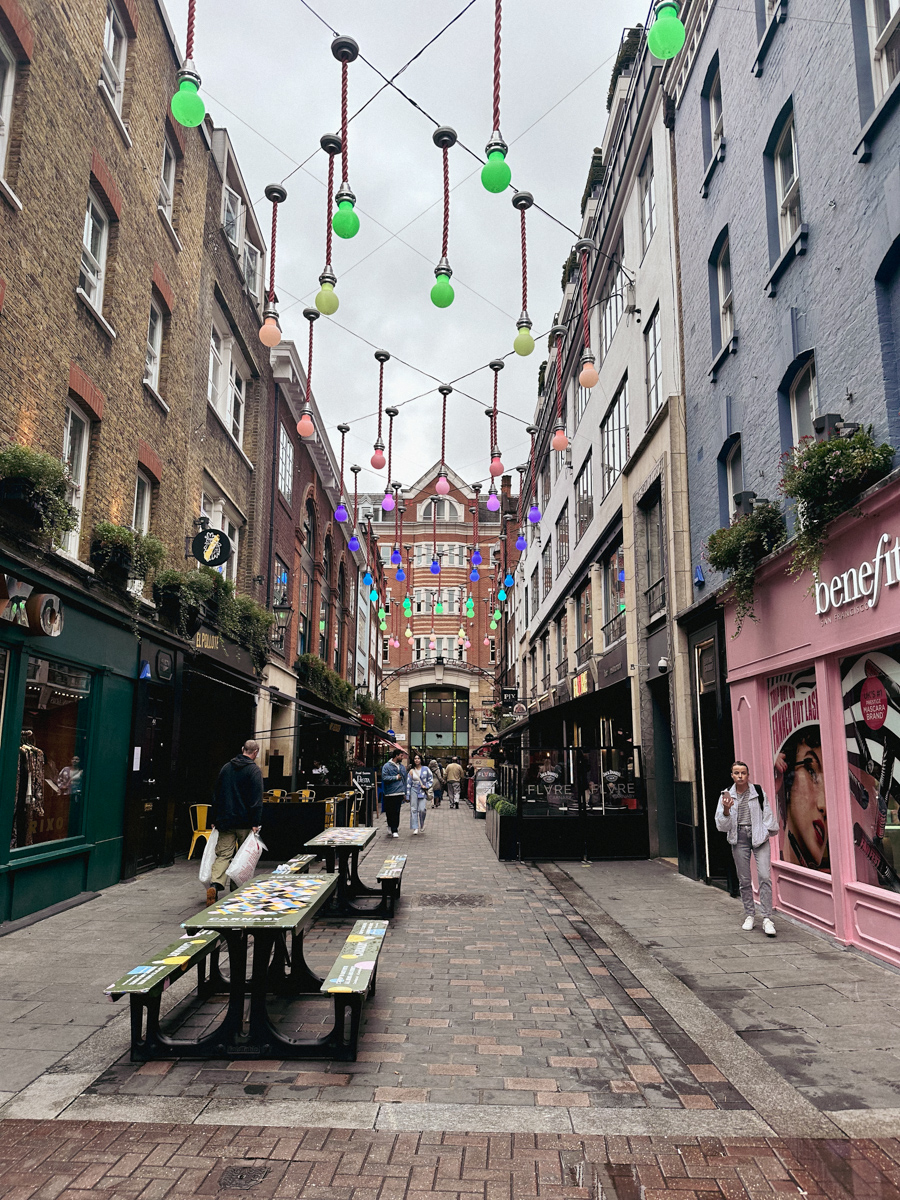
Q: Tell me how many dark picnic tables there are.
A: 2